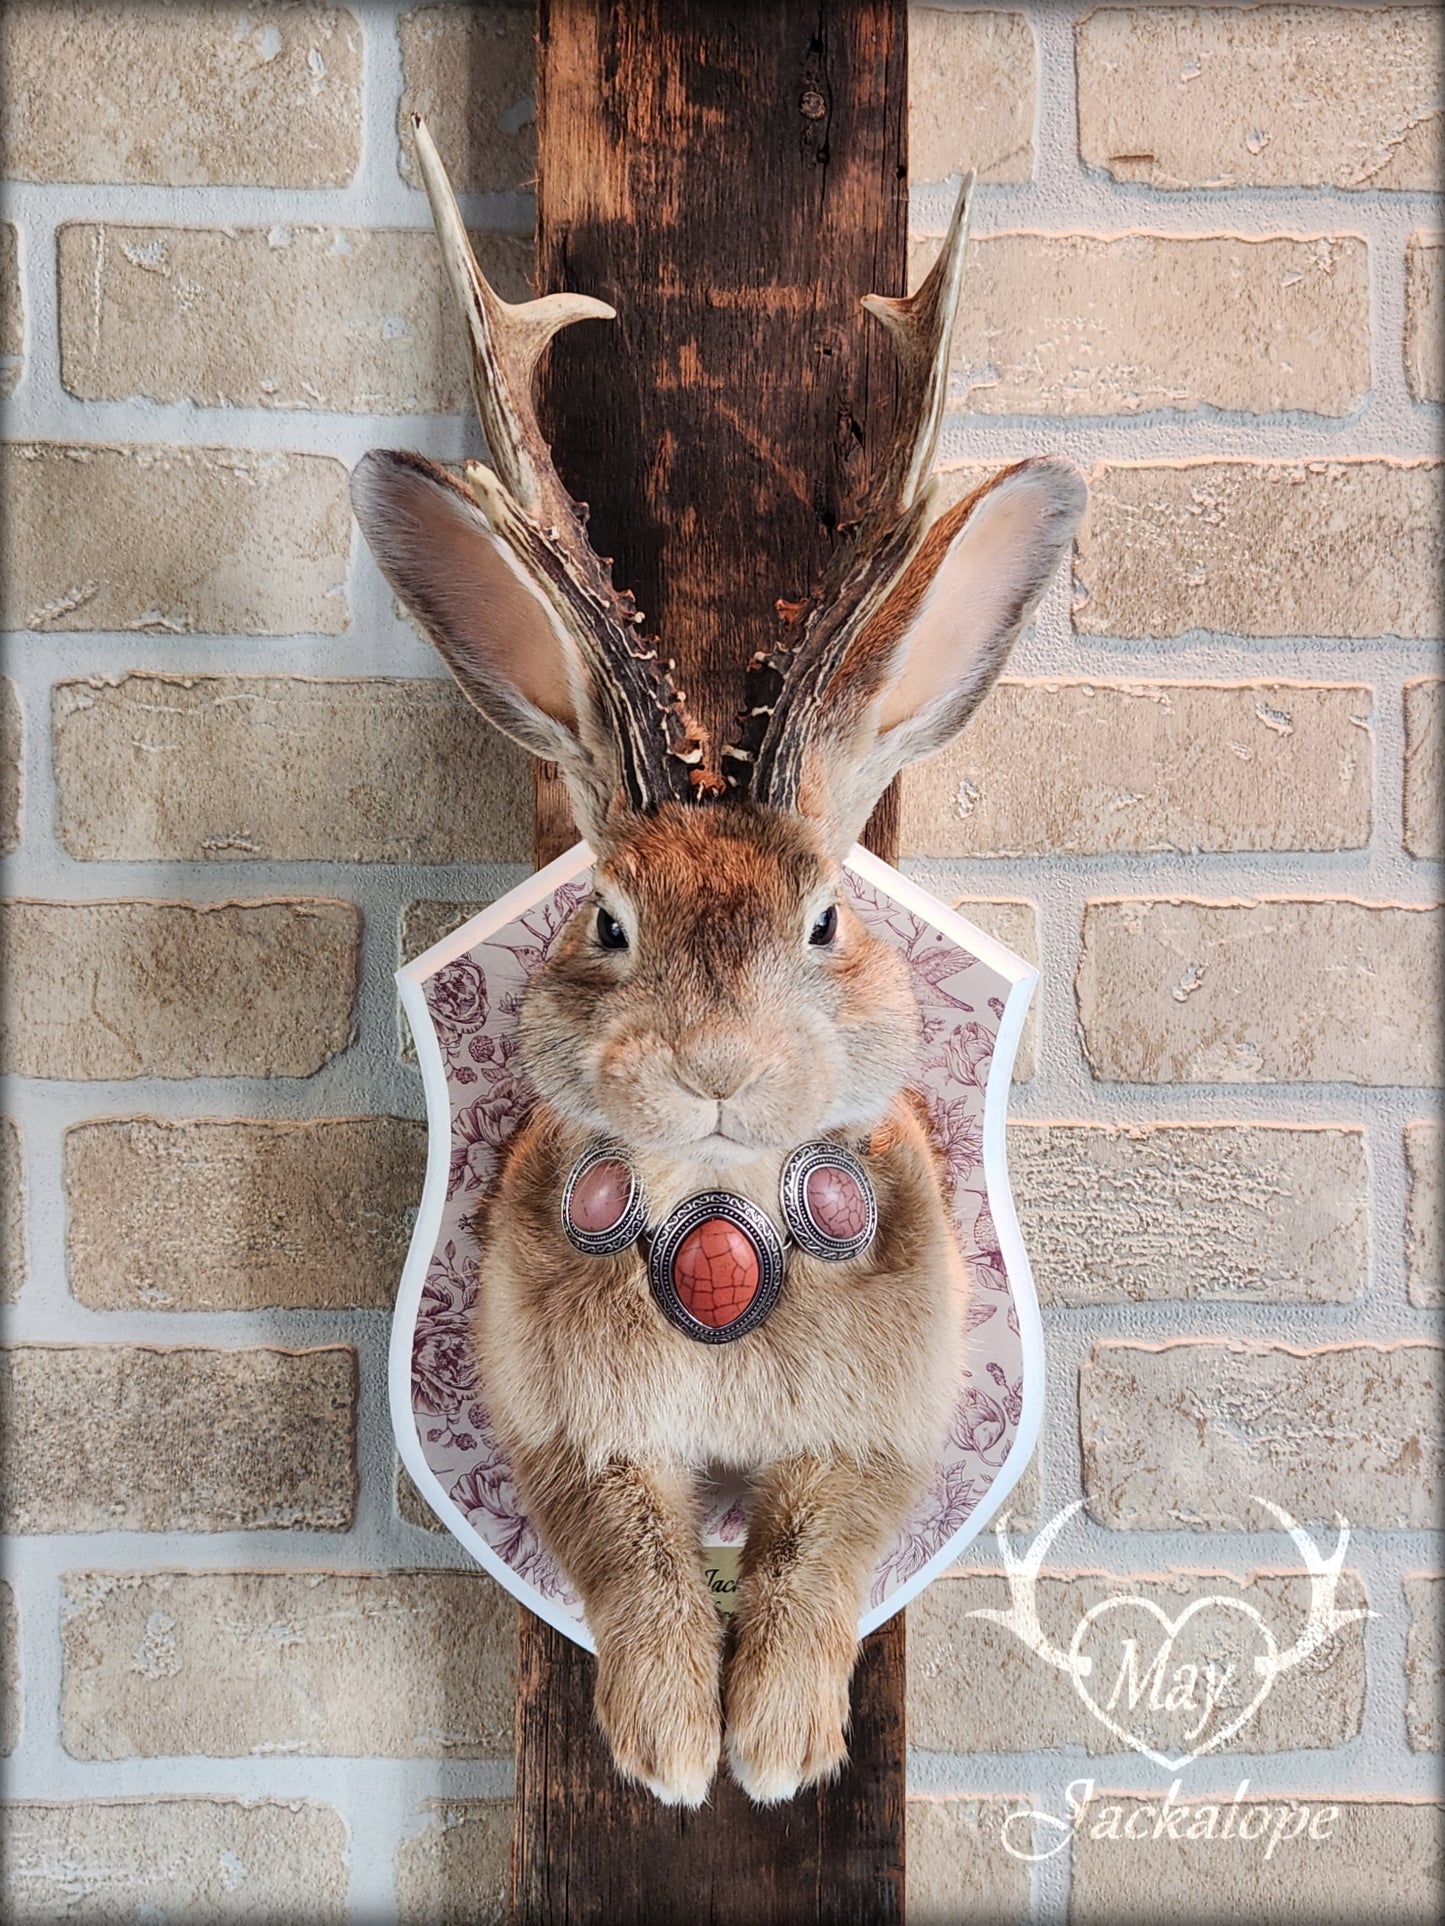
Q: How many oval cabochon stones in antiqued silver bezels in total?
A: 3